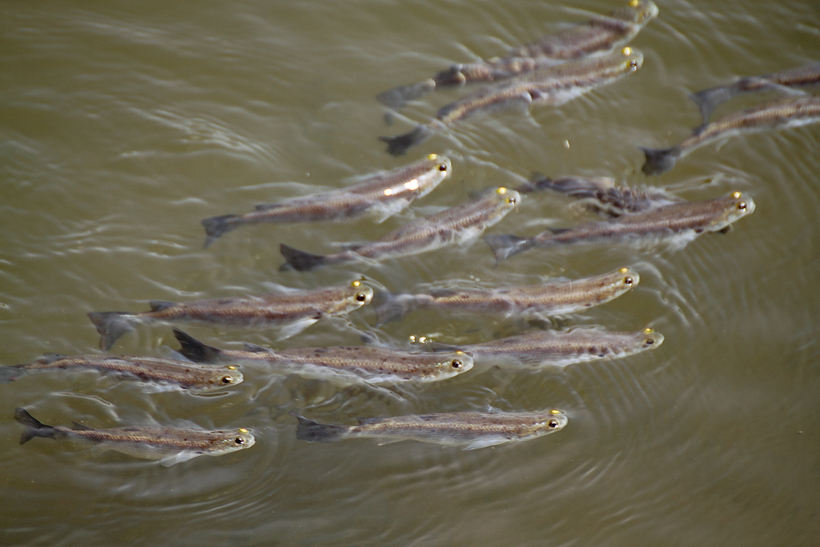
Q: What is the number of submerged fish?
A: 15